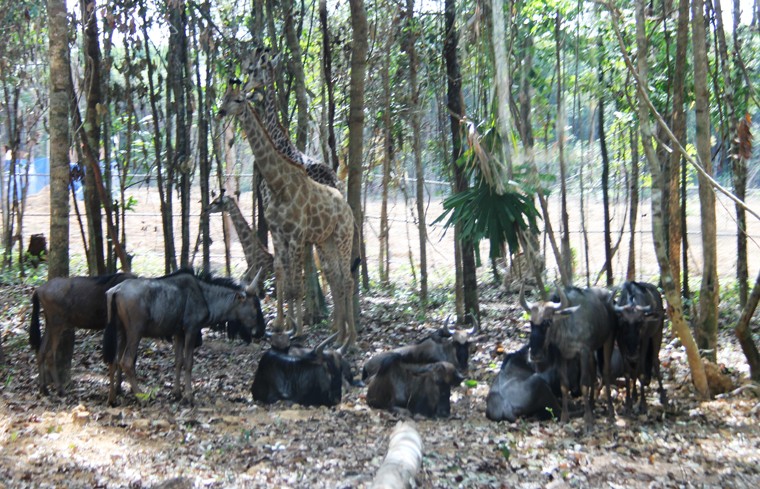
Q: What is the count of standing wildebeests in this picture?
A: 4